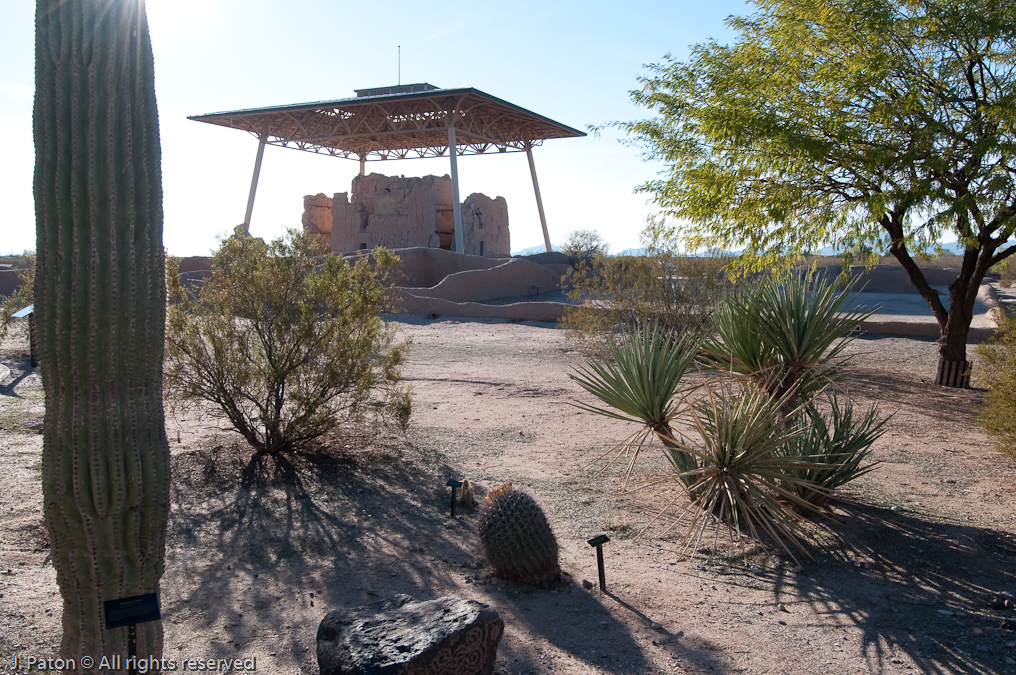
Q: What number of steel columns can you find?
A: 4